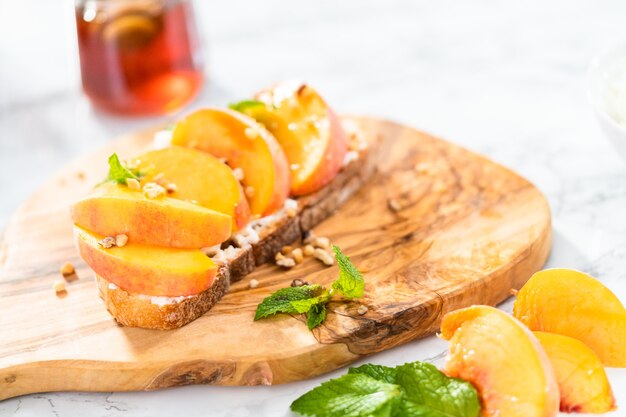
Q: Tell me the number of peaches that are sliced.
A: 8